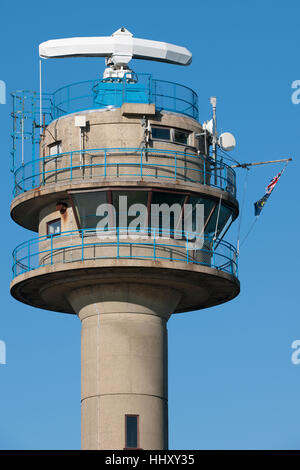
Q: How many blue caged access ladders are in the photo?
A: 1